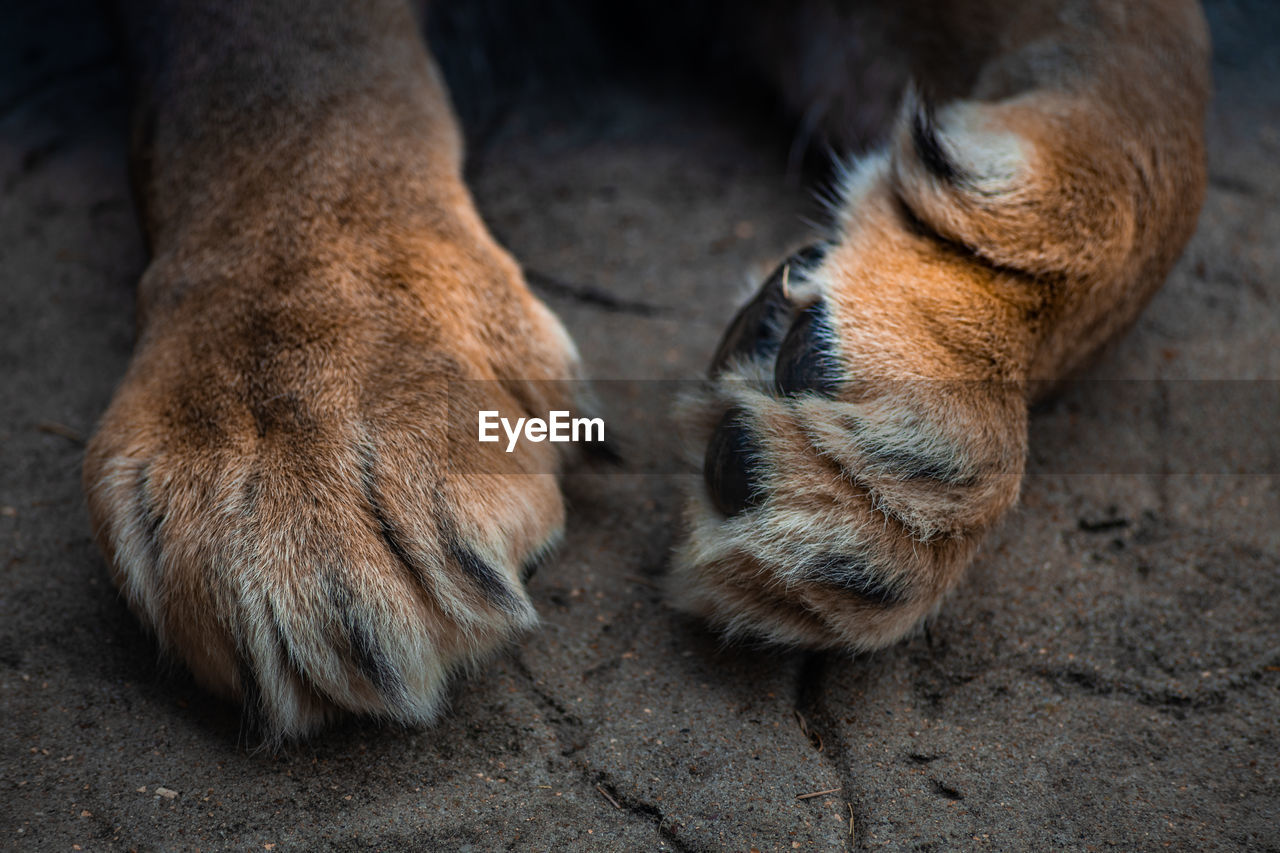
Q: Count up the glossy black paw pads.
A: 3